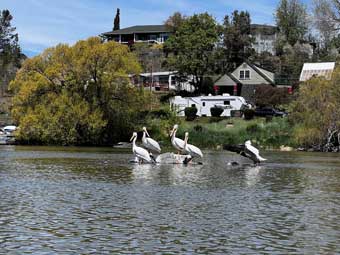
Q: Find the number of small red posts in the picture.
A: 3